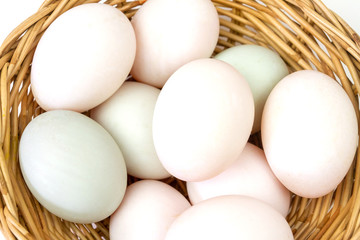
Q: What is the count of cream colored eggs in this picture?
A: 7